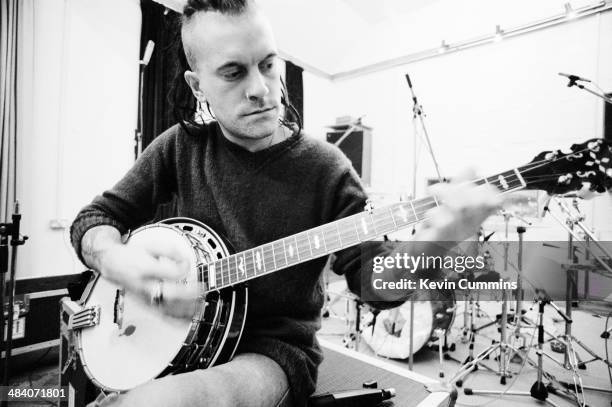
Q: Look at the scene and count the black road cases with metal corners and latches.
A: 2